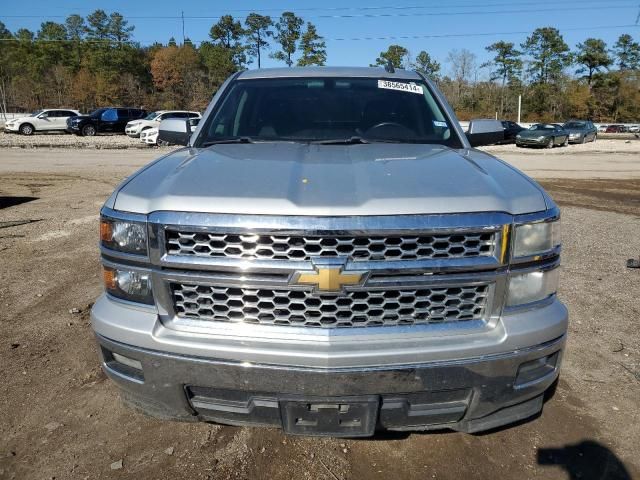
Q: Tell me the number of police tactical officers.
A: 0